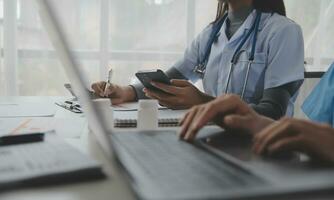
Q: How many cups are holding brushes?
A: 0